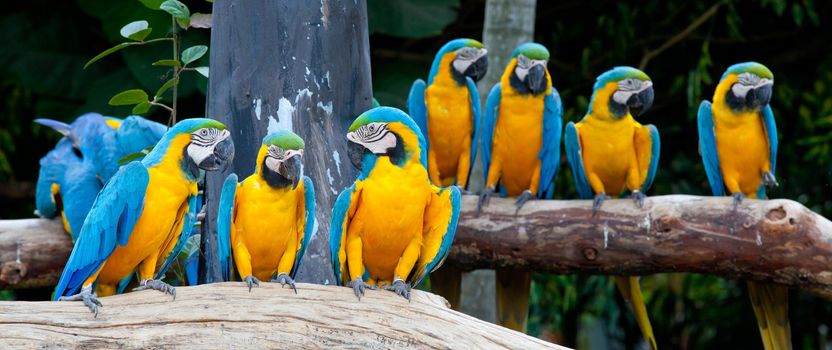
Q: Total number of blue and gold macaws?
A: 9